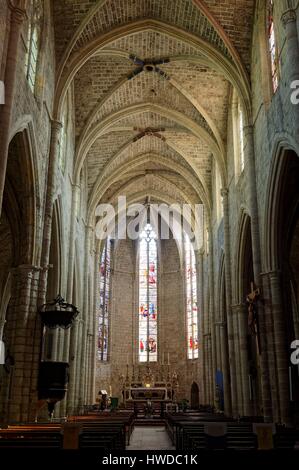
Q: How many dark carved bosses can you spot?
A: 2